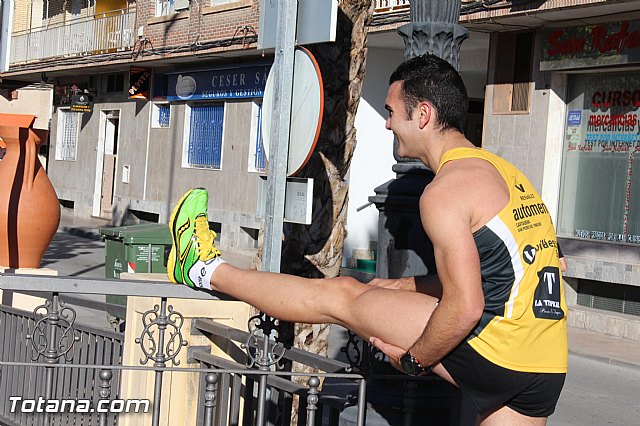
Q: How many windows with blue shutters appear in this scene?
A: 3